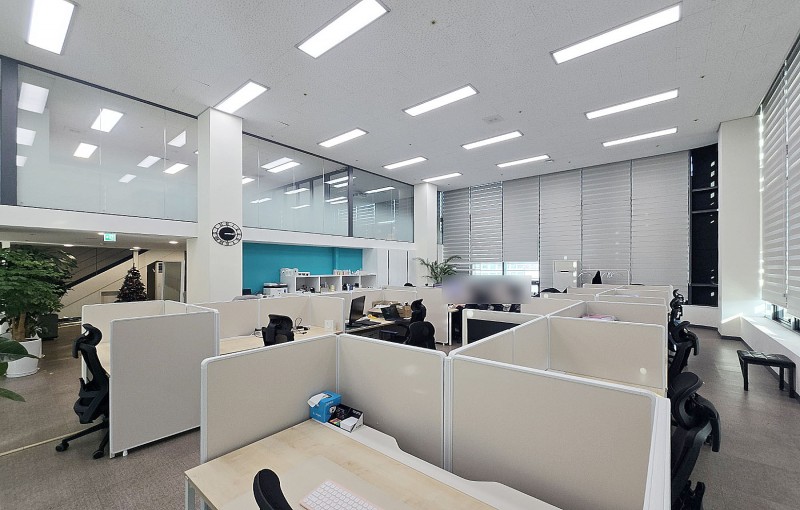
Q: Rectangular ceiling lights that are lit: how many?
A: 12